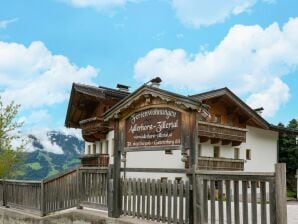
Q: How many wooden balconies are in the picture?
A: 4